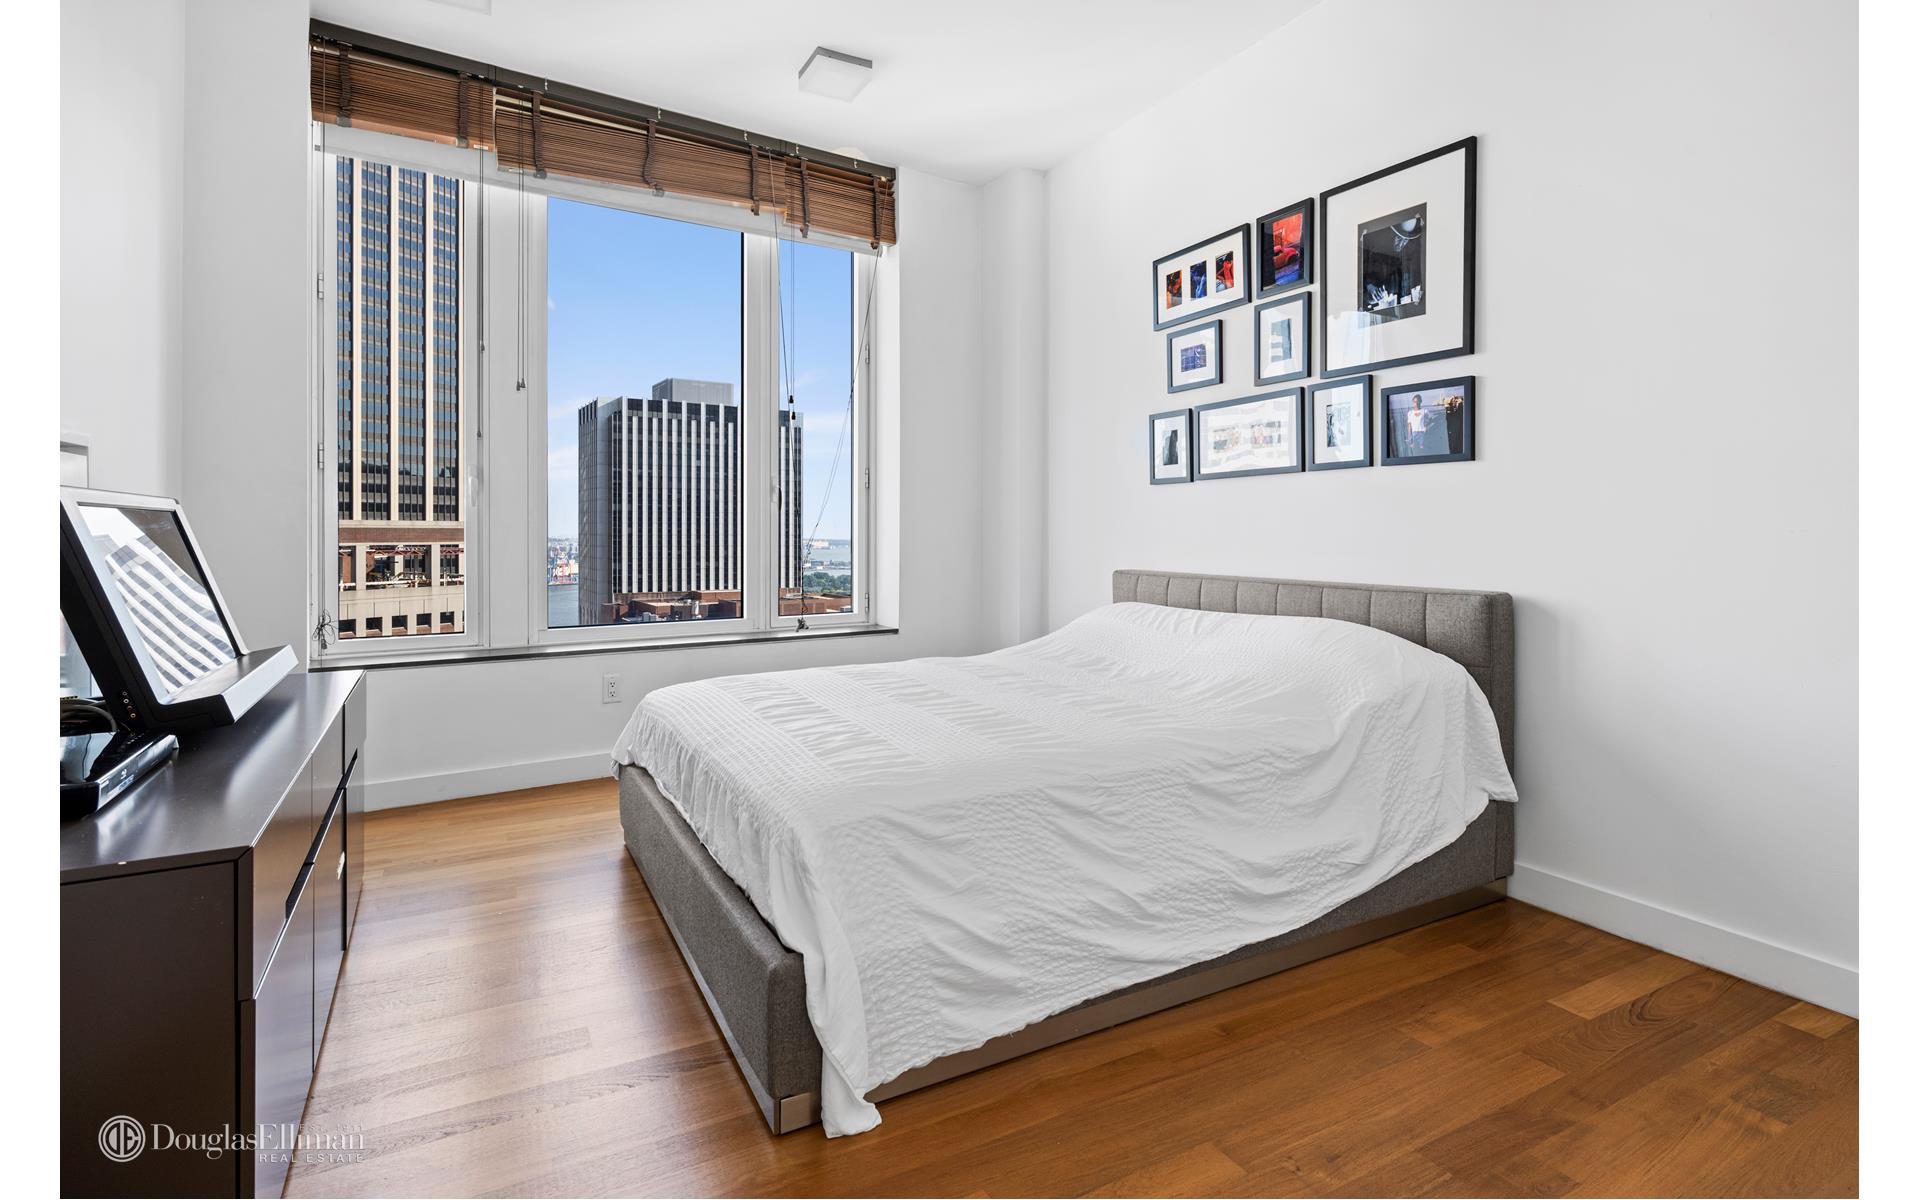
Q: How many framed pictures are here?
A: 9